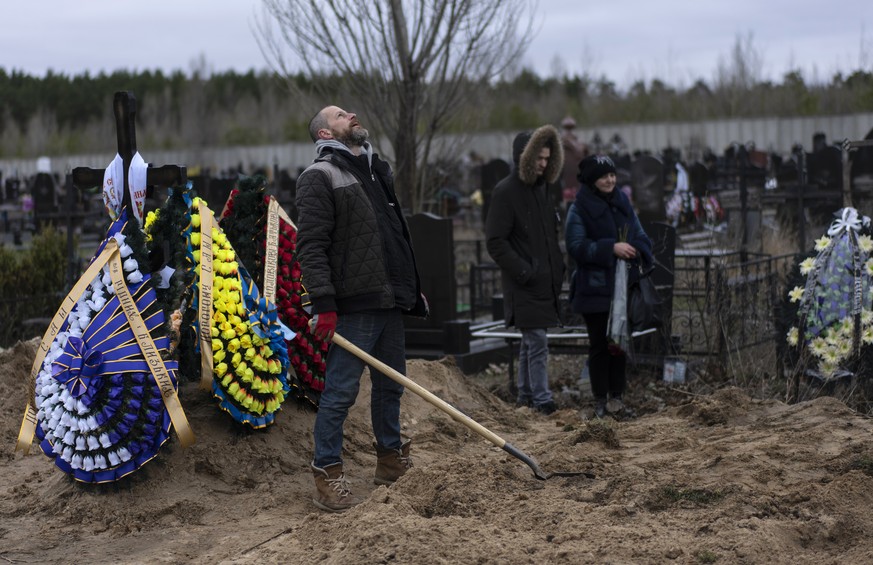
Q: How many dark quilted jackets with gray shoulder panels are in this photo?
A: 1